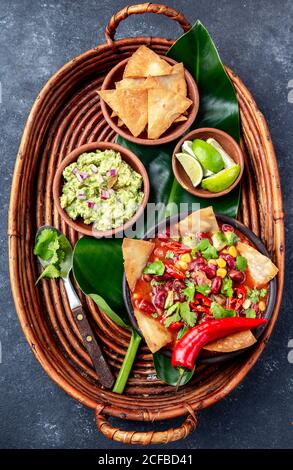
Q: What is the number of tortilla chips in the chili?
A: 5